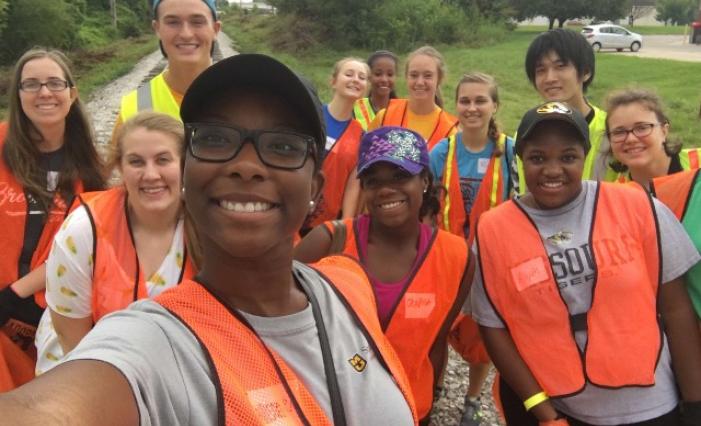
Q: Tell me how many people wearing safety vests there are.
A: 12